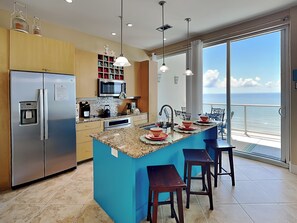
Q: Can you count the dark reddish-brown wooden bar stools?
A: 3